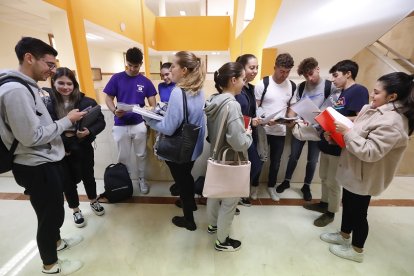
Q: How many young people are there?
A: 11